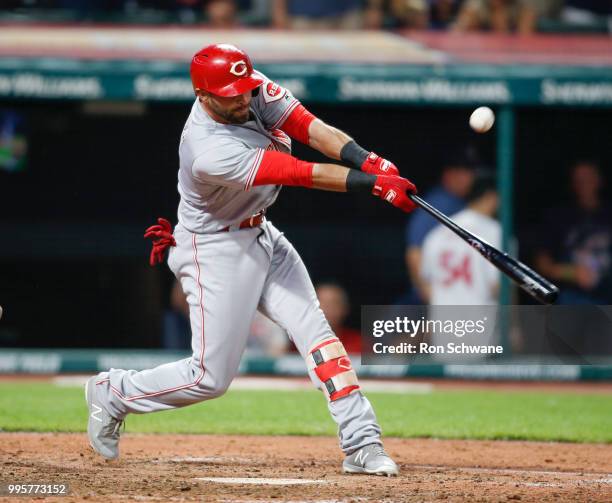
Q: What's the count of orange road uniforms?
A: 0